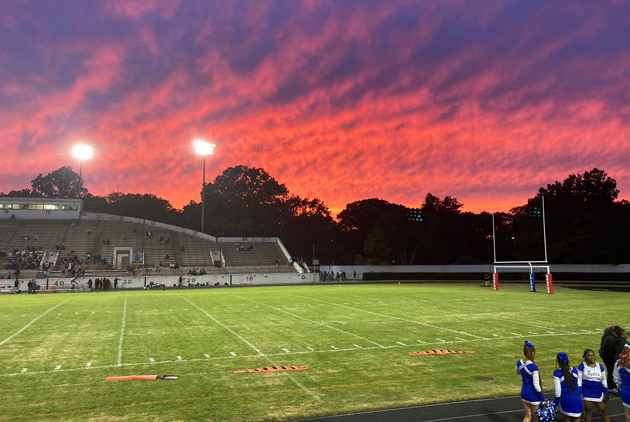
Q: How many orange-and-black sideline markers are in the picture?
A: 3